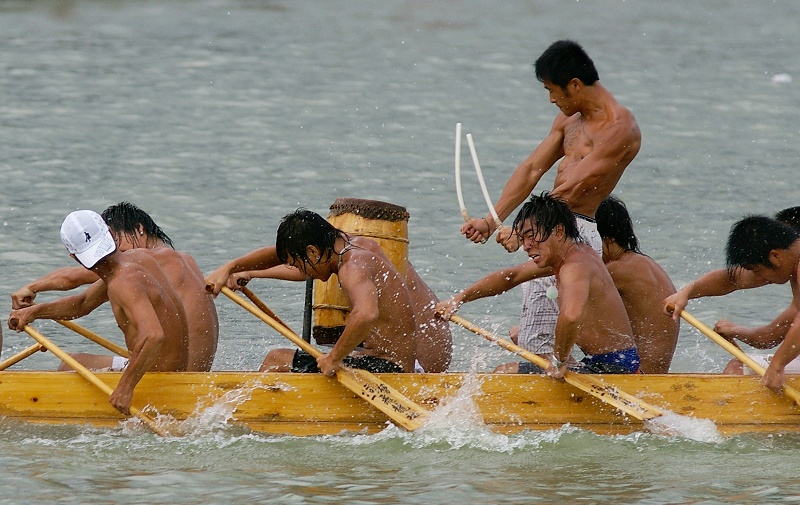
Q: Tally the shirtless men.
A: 9